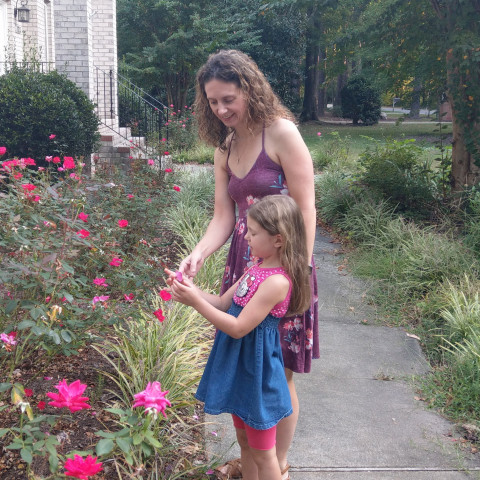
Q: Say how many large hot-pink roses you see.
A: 3